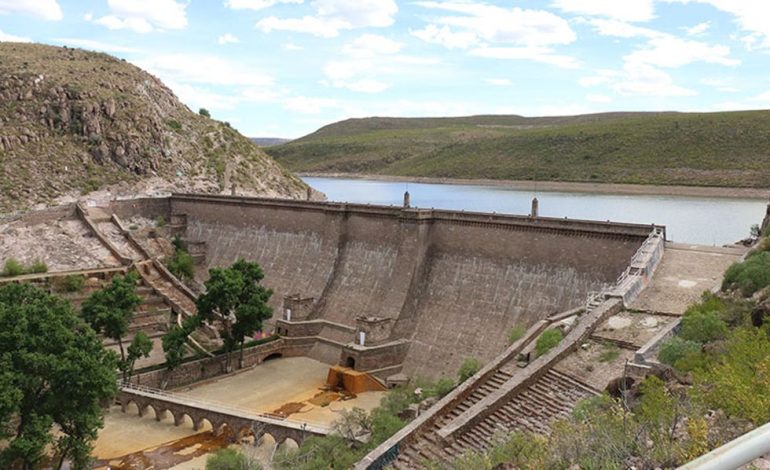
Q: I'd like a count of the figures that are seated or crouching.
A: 0